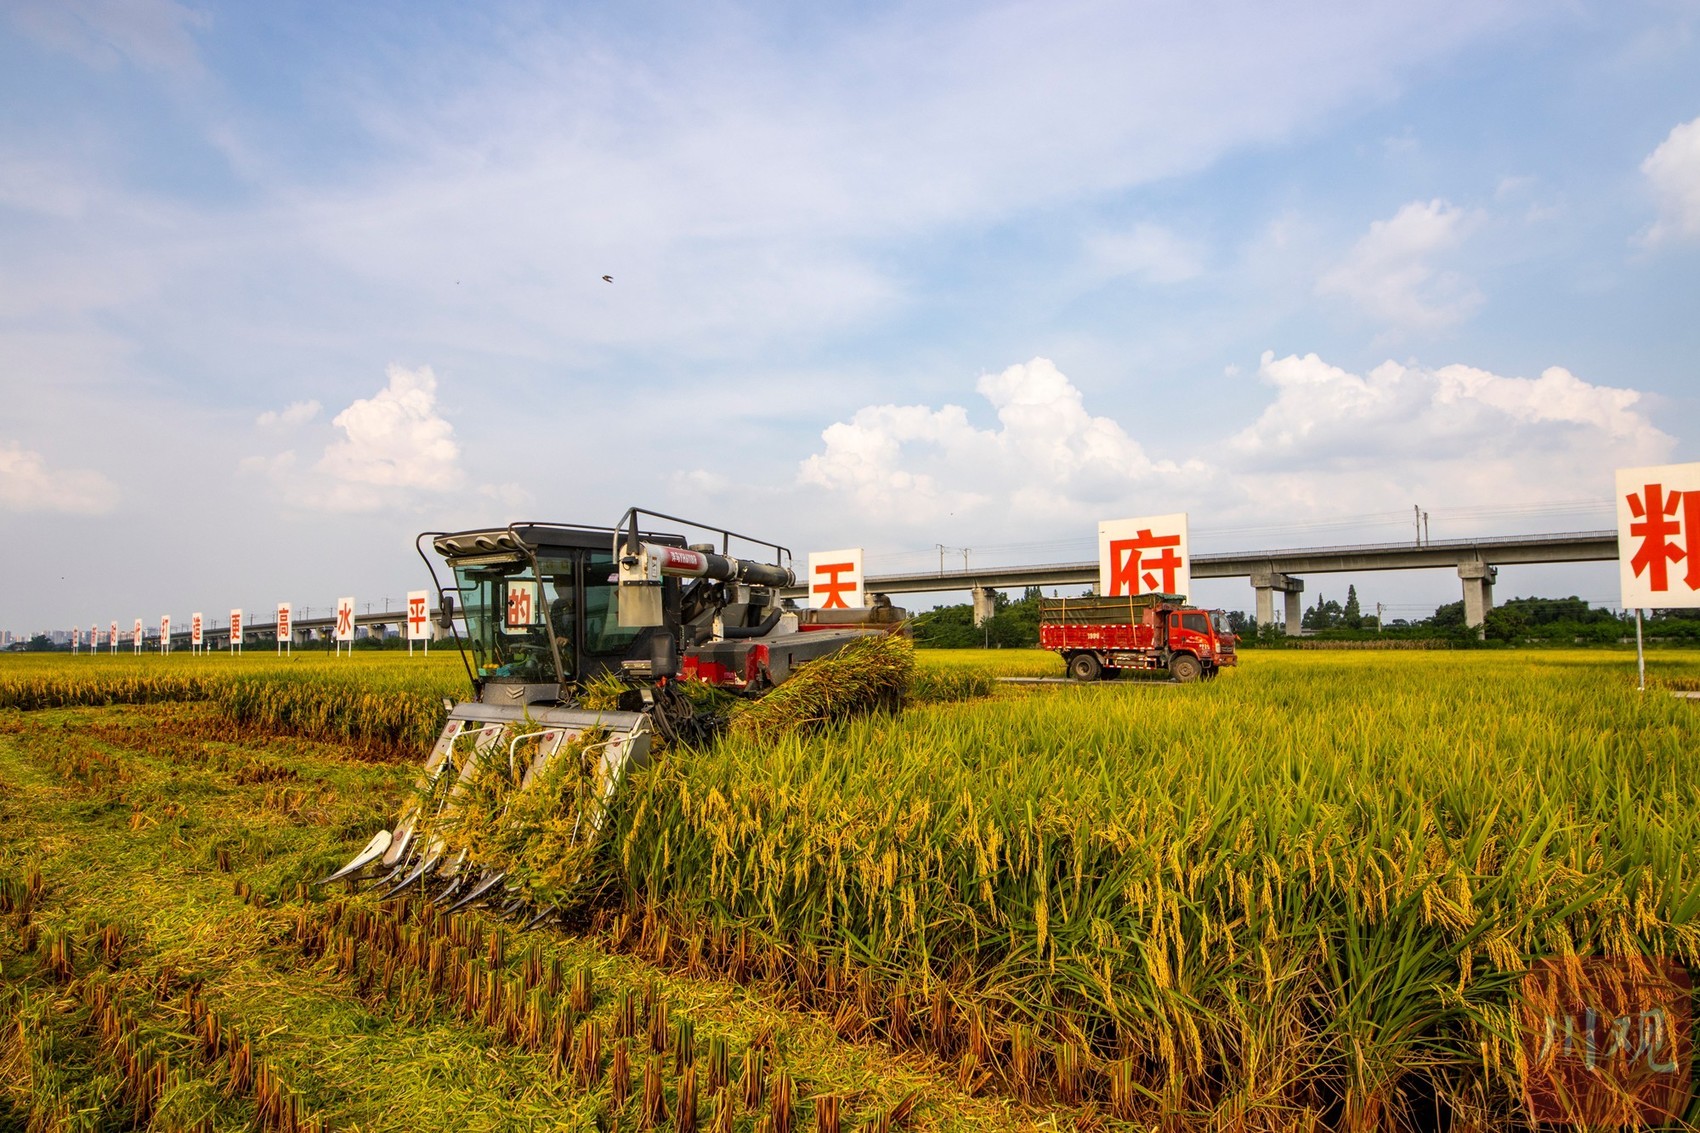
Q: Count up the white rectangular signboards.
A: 14